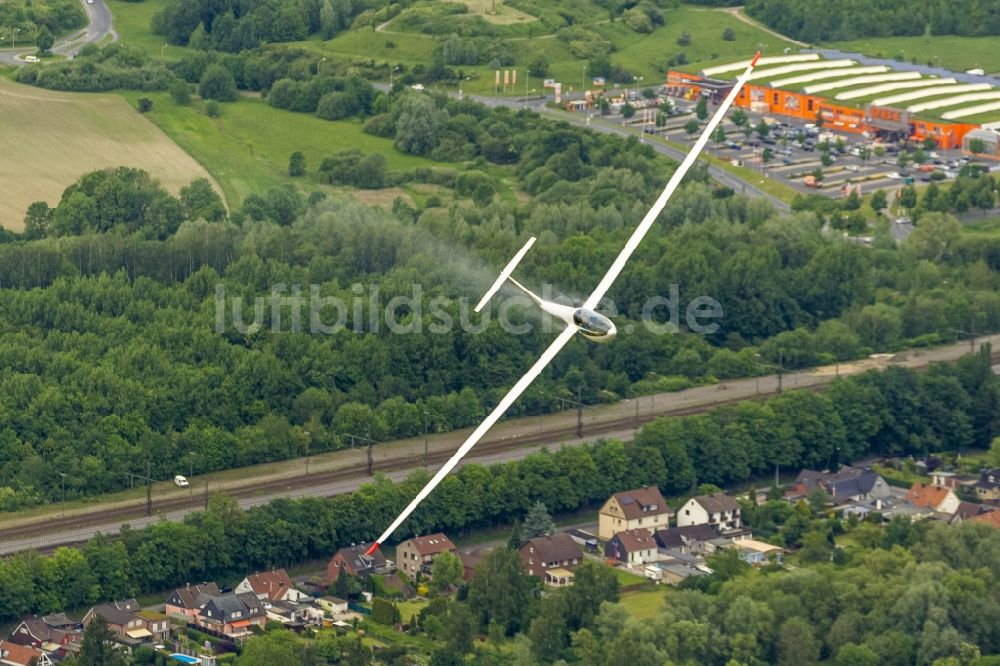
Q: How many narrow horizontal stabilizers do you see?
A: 1